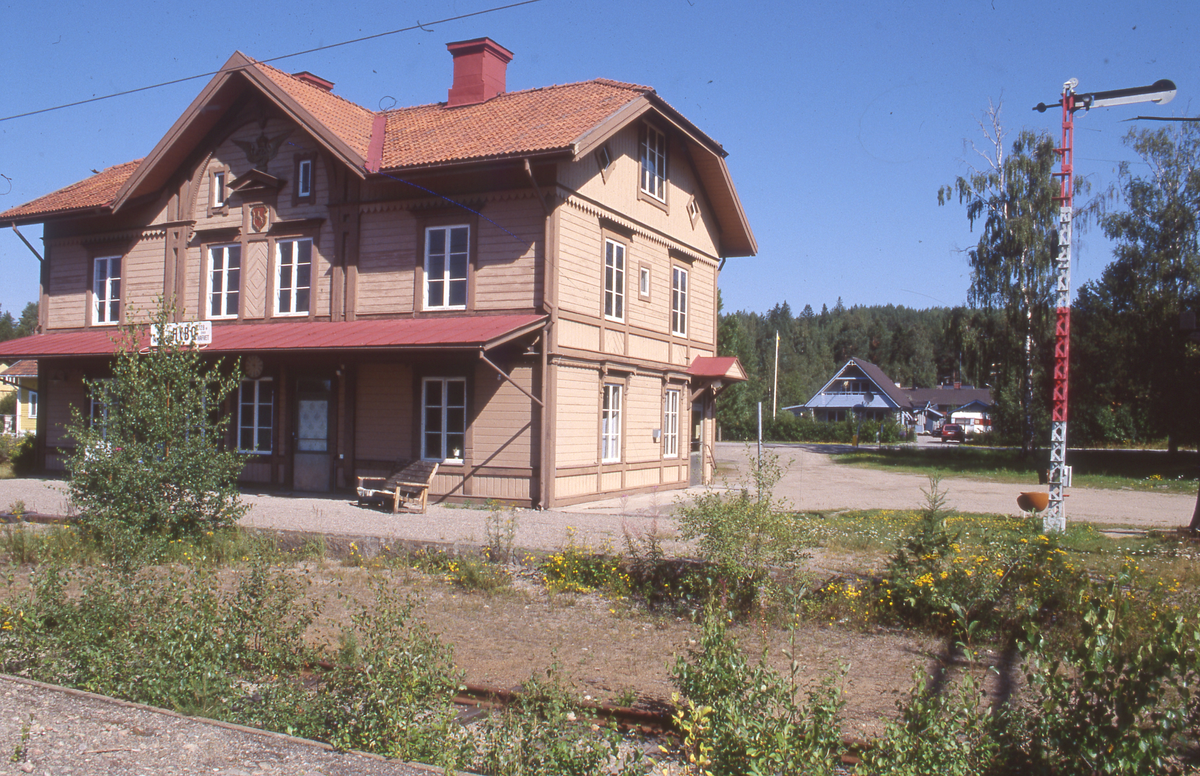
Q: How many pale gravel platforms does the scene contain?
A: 2